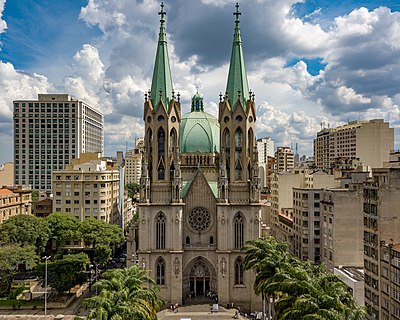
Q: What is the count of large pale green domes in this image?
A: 1